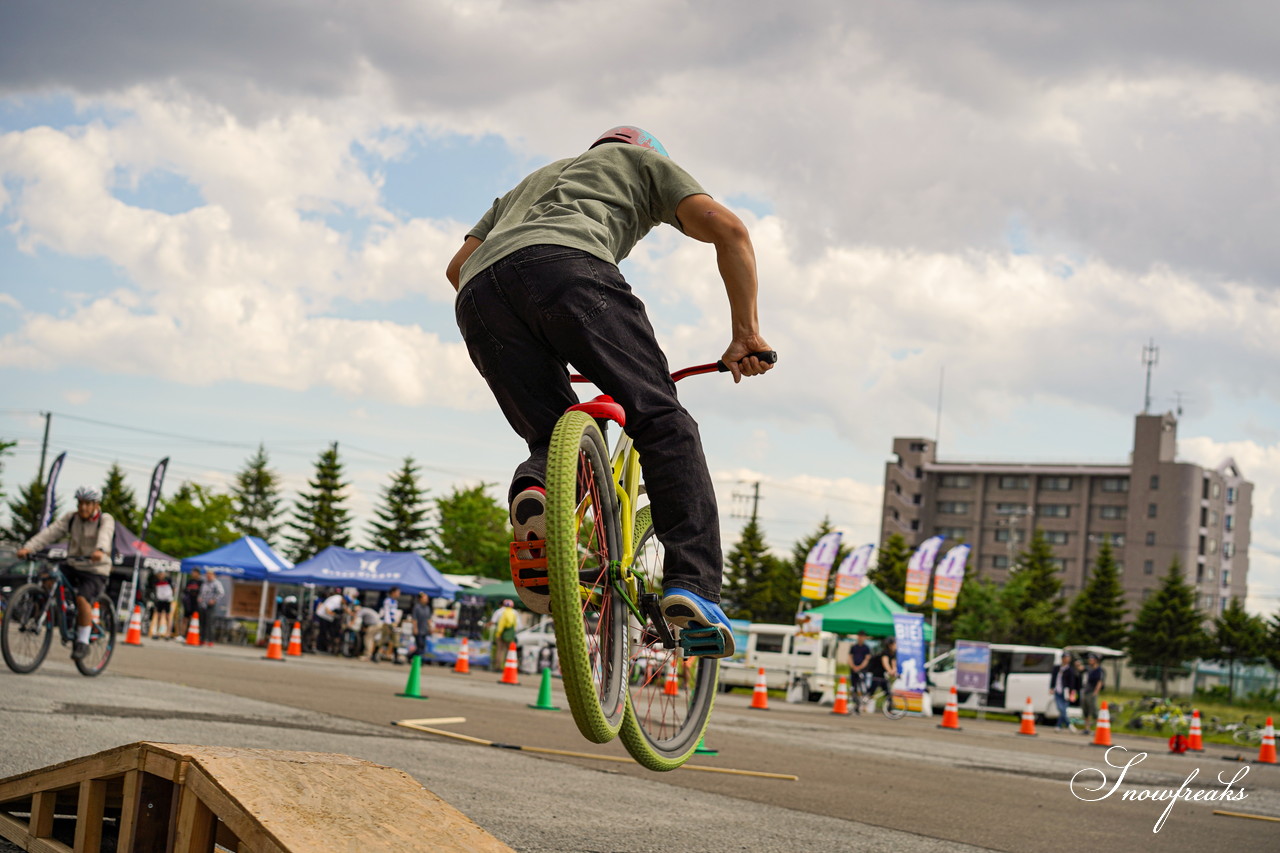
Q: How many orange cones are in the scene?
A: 15